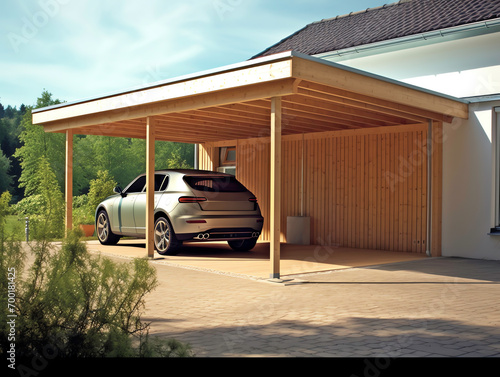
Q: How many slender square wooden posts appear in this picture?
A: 3